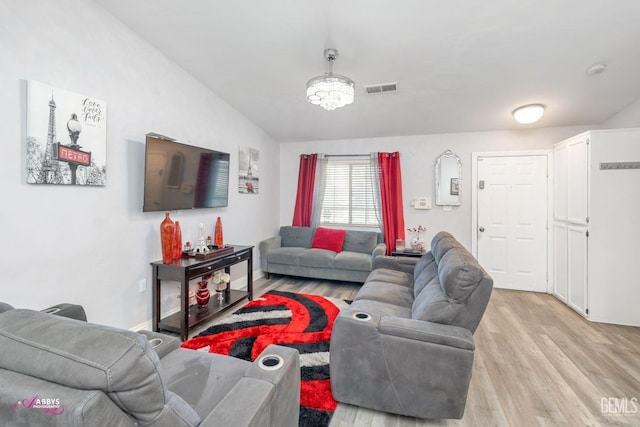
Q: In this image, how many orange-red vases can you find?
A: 3